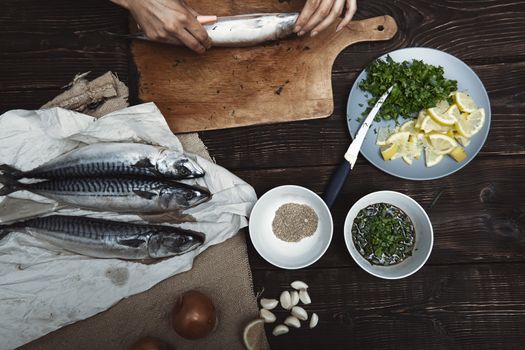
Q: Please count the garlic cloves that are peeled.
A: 10